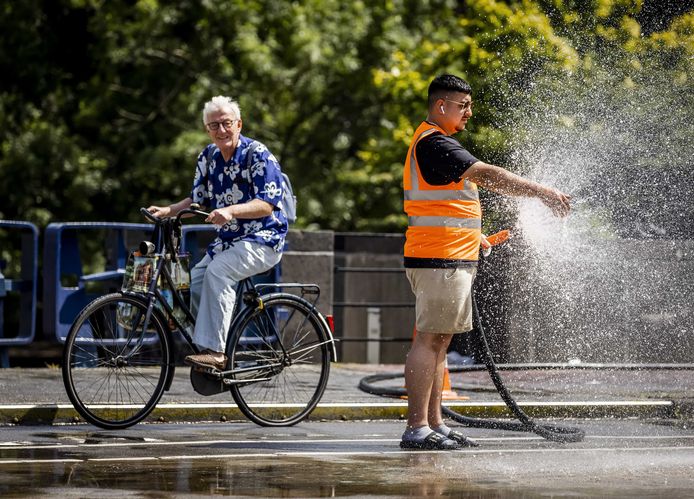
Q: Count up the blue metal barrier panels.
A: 3